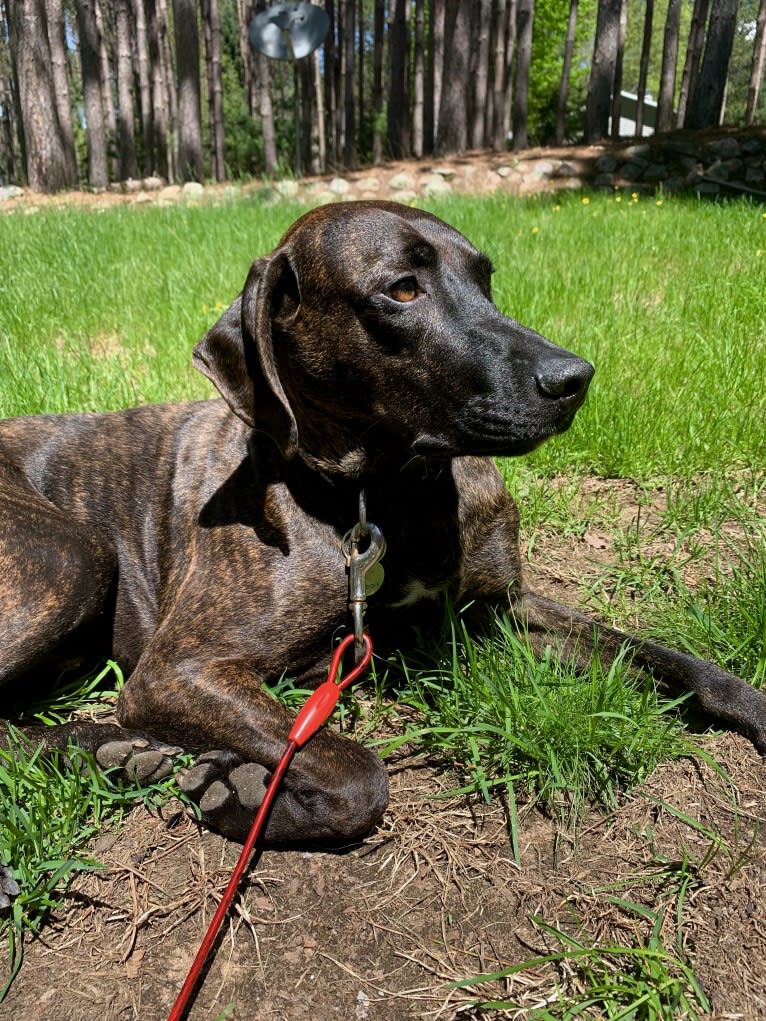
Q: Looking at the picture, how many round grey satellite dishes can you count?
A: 1